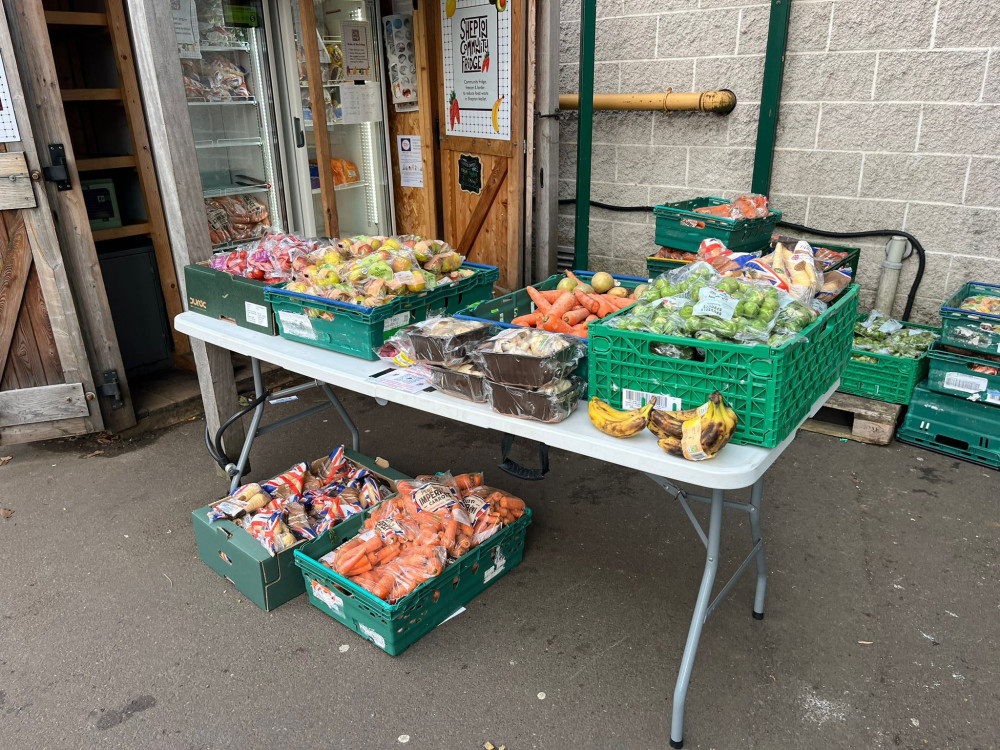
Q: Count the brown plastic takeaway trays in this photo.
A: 4